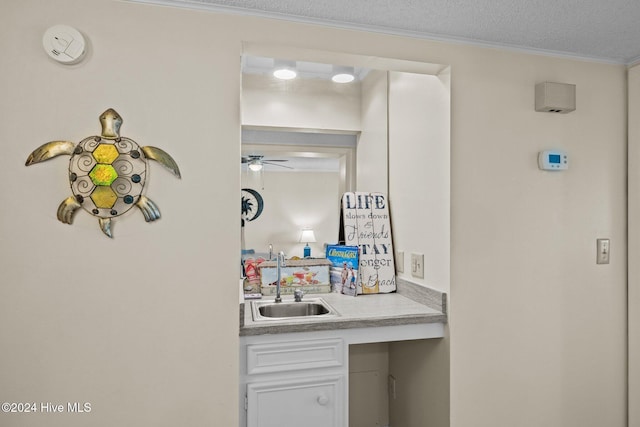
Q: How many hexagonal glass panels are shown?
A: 3